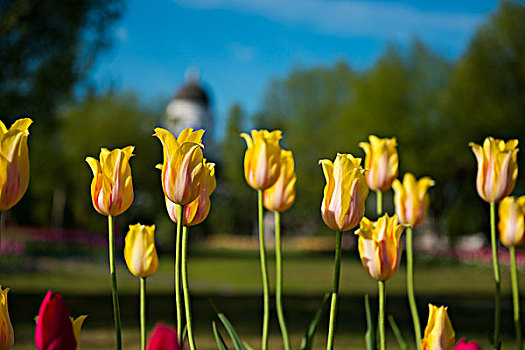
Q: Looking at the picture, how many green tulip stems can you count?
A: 12